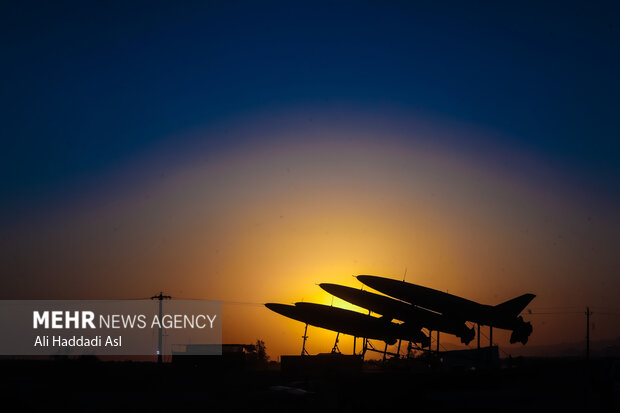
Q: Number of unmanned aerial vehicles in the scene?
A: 4